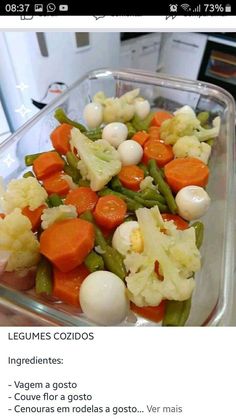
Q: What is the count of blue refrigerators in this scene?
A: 0